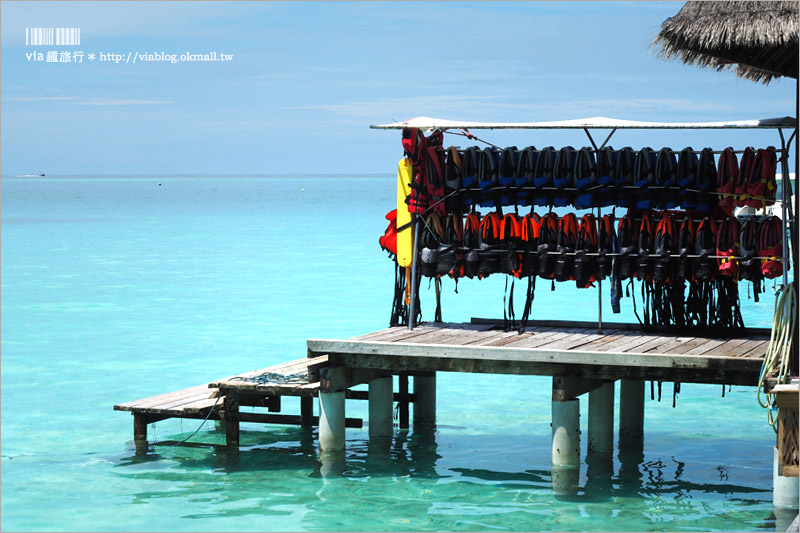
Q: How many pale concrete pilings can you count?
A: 7